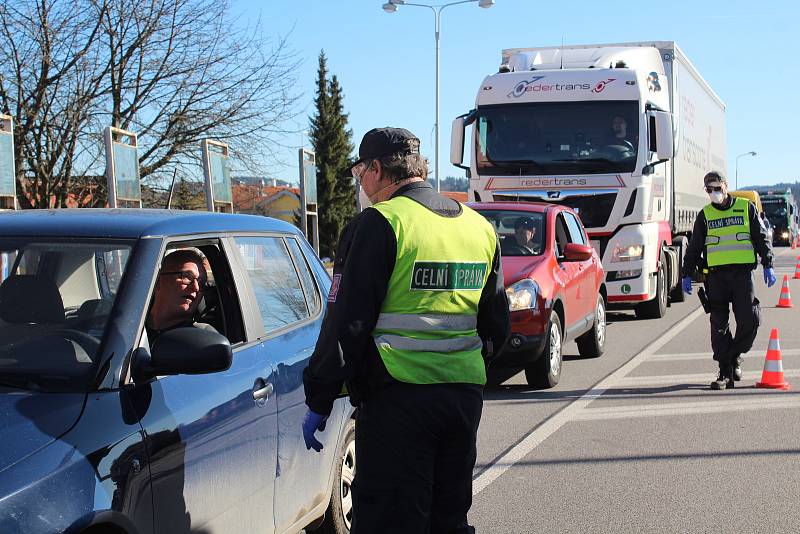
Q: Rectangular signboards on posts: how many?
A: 4